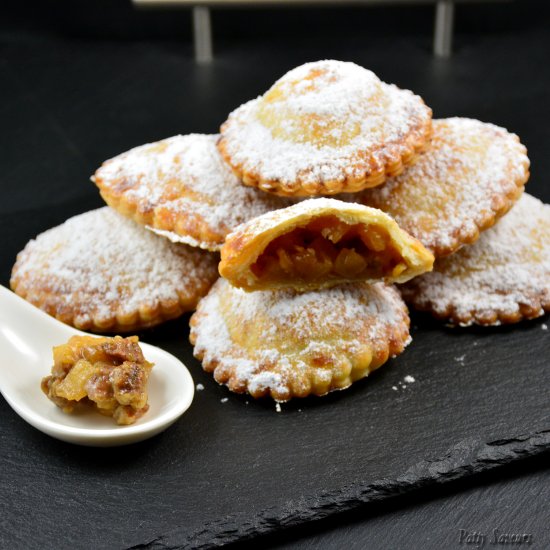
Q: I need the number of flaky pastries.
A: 7